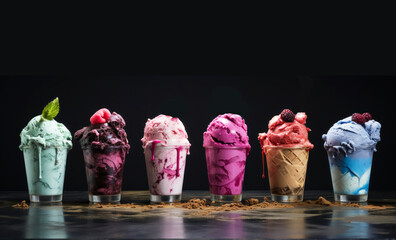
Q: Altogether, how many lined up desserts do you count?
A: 6